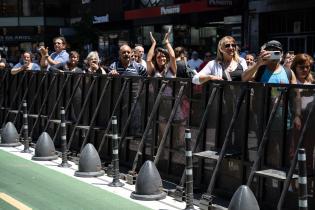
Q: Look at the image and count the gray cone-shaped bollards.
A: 5